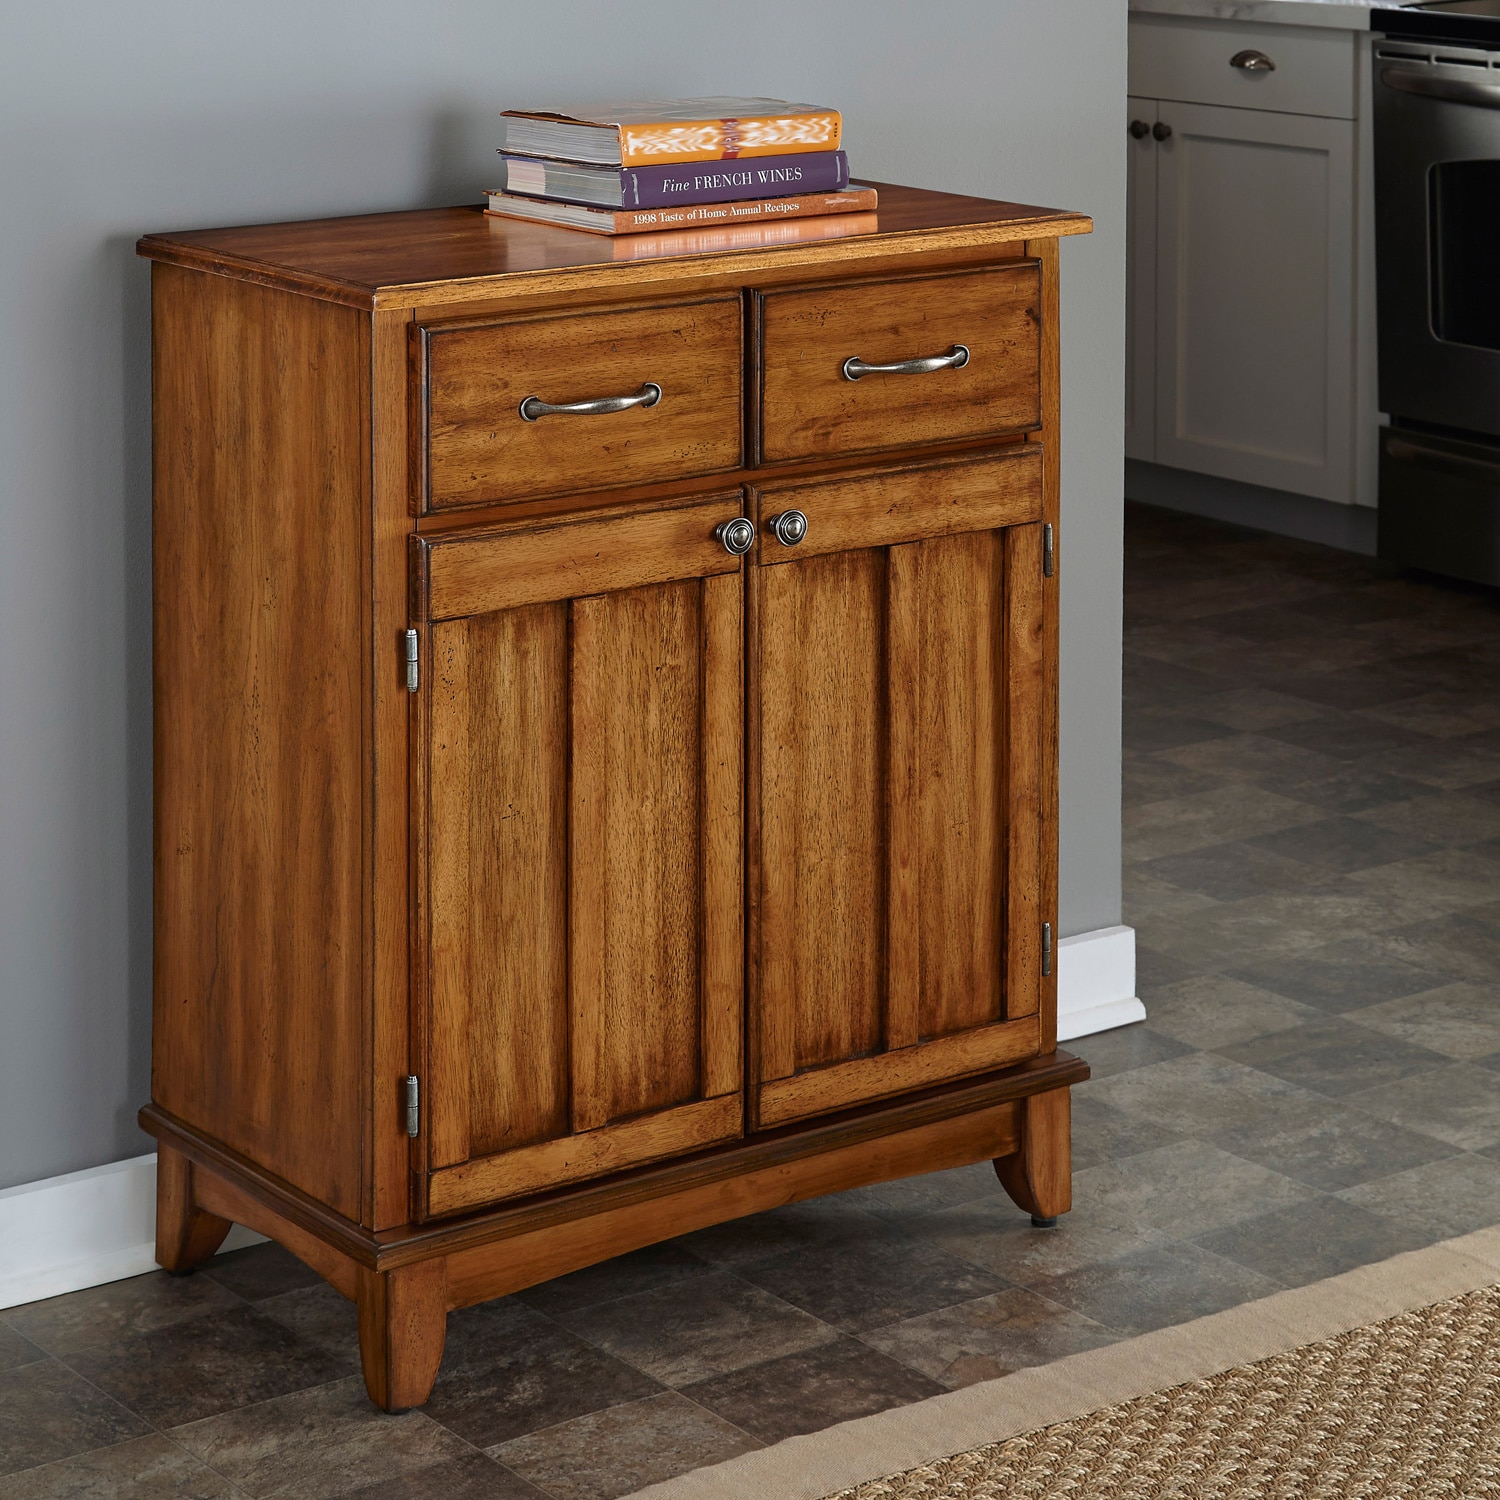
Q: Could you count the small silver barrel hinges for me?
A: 4